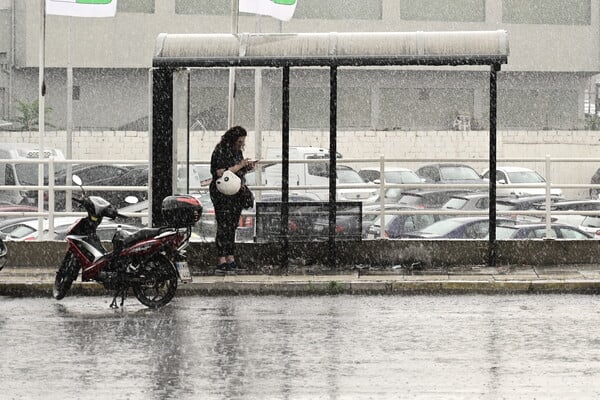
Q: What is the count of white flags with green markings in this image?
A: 2